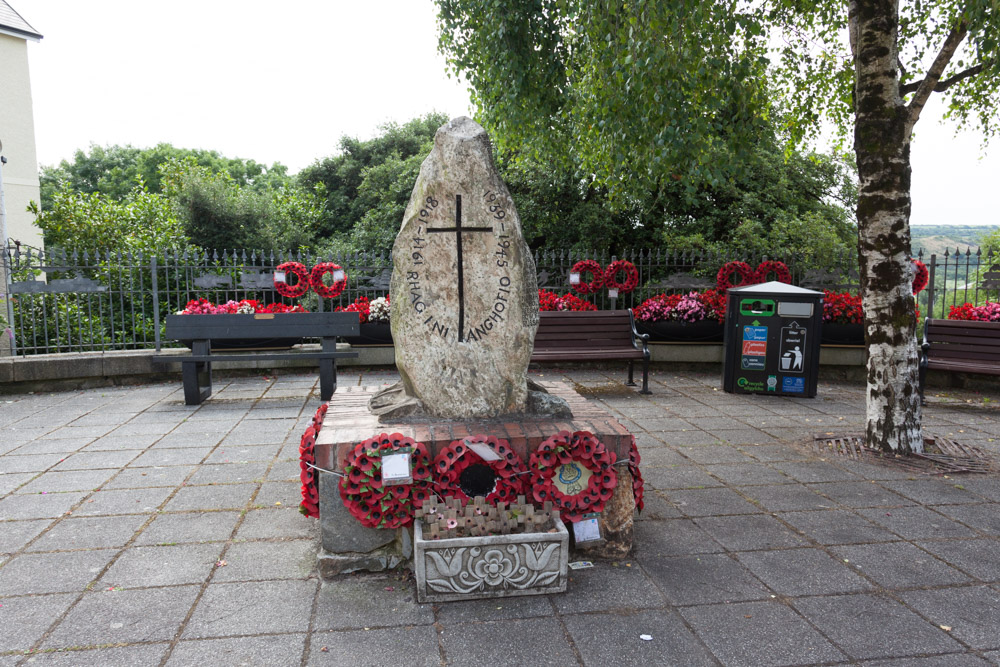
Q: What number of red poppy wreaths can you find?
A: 12